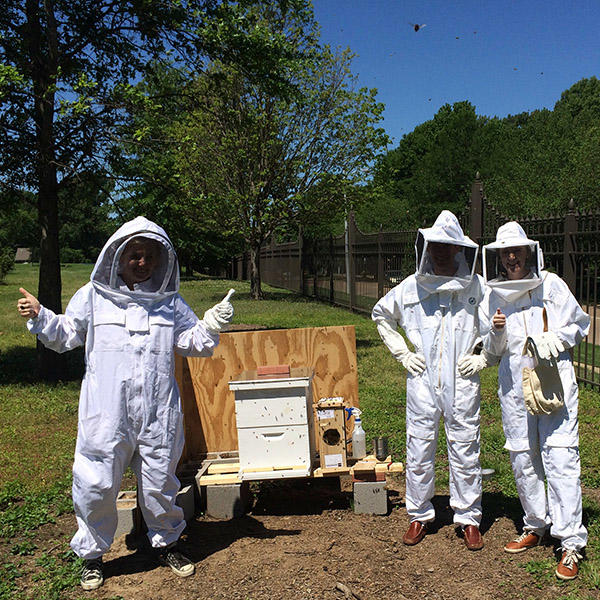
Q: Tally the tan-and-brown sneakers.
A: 2